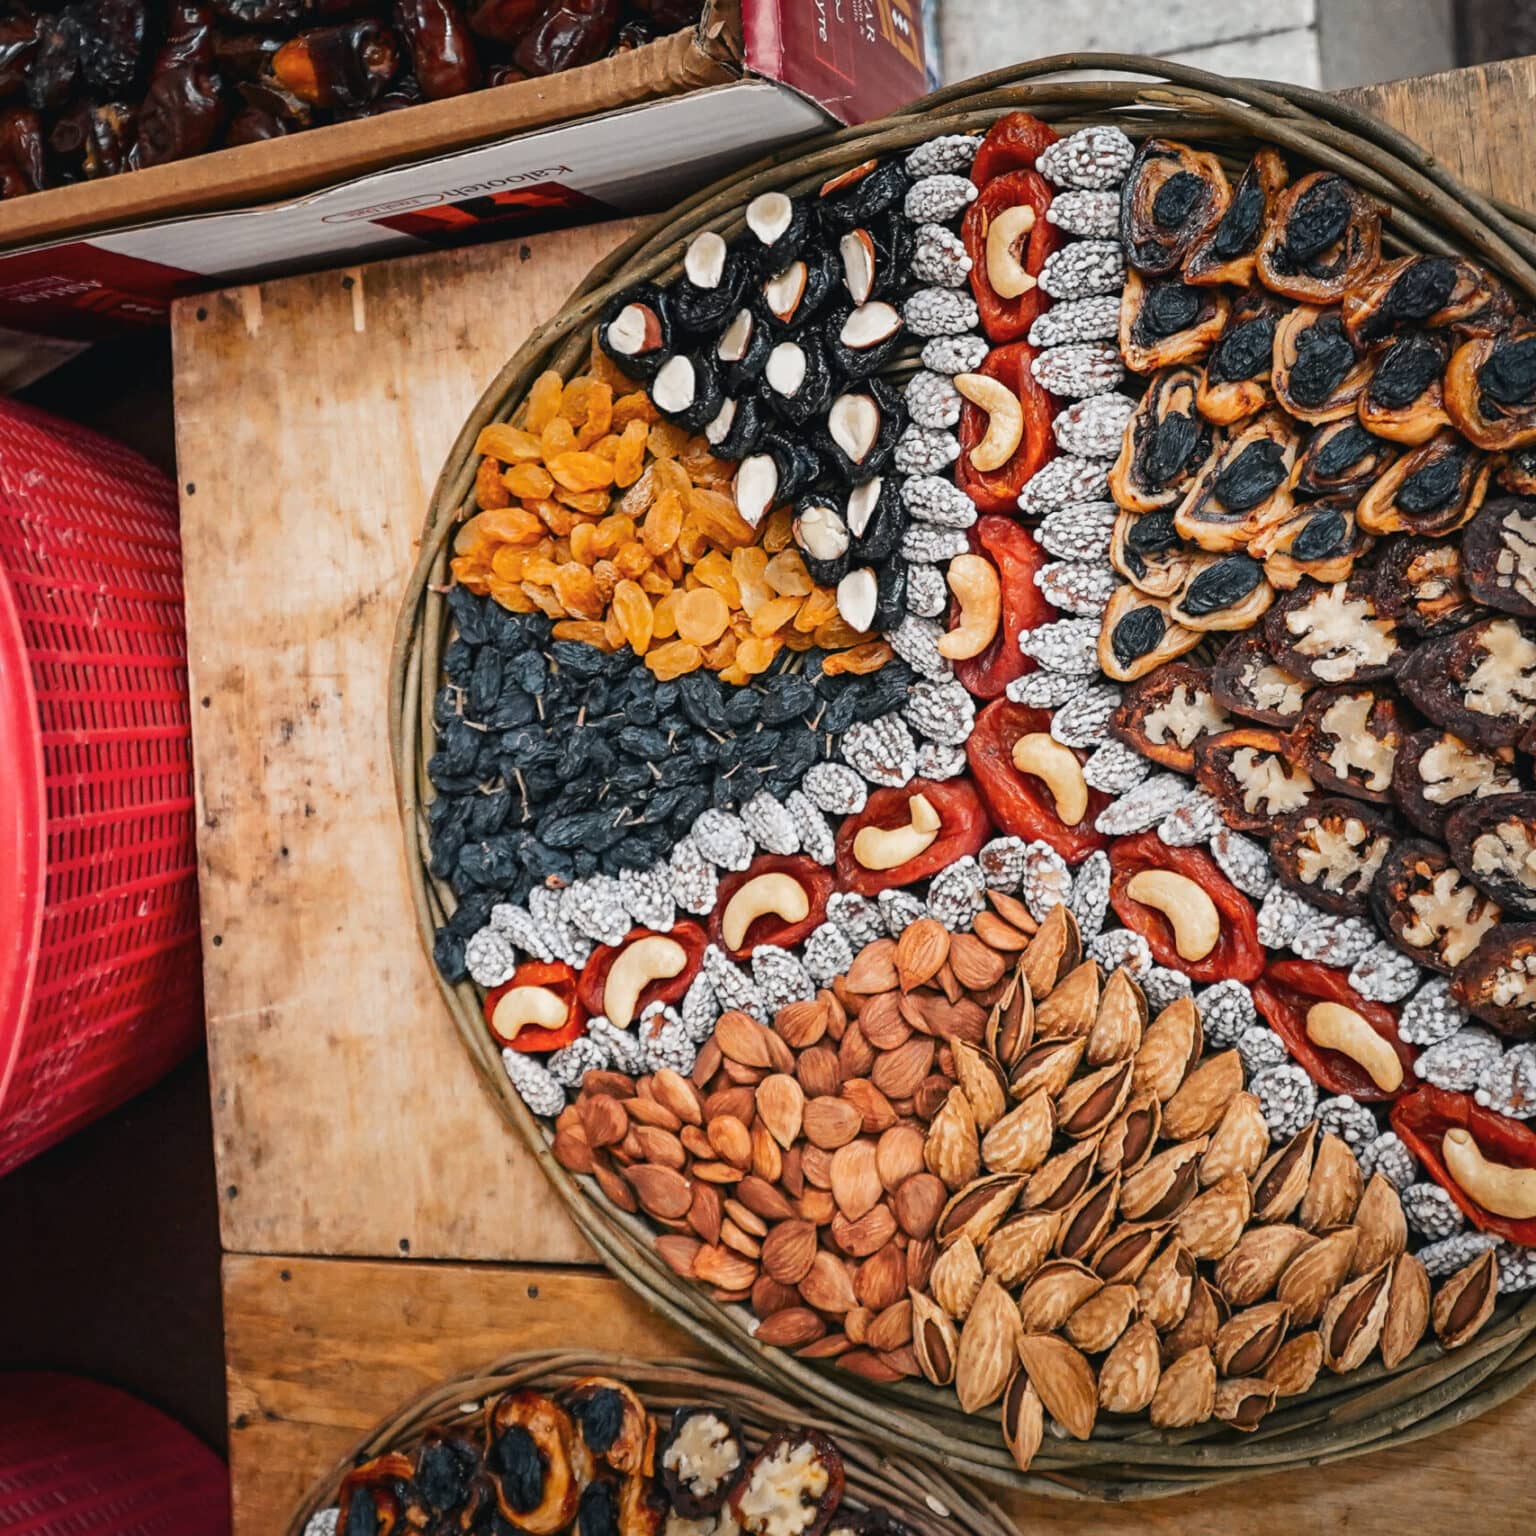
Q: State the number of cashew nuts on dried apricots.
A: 11